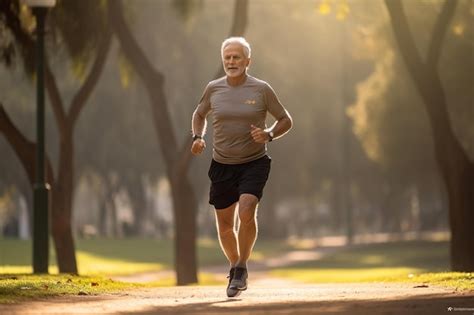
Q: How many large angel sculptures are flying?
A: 0